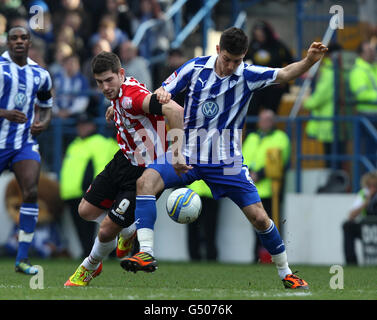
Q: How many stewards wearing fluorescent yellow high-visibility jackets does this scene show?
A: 5